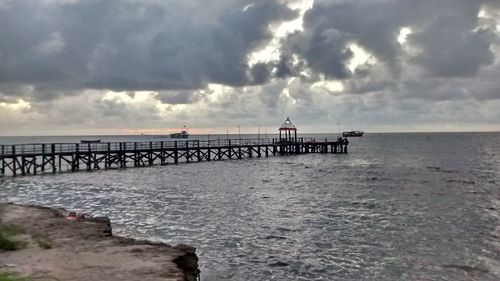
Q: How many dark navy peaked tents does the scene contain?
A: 0